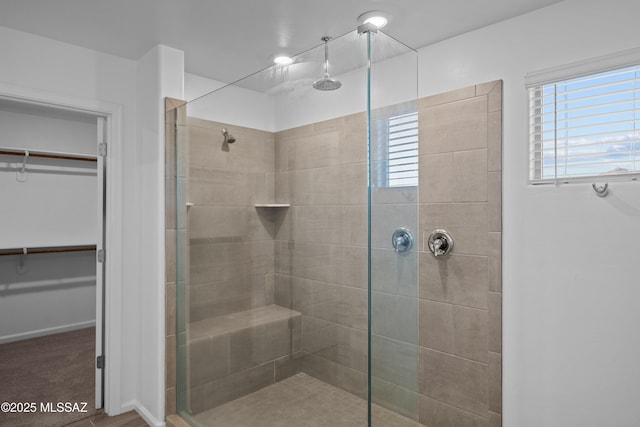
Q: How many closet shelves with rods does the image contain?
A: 2